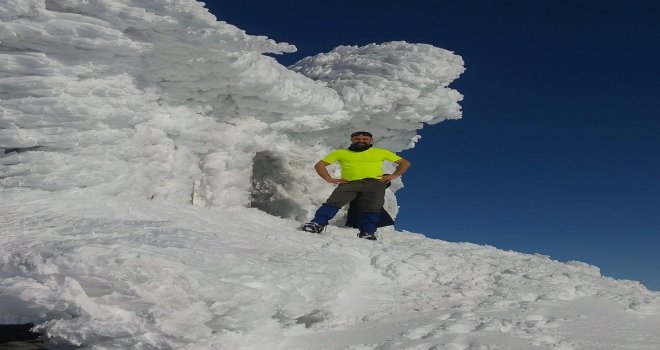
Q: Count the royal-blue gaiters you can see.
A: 2